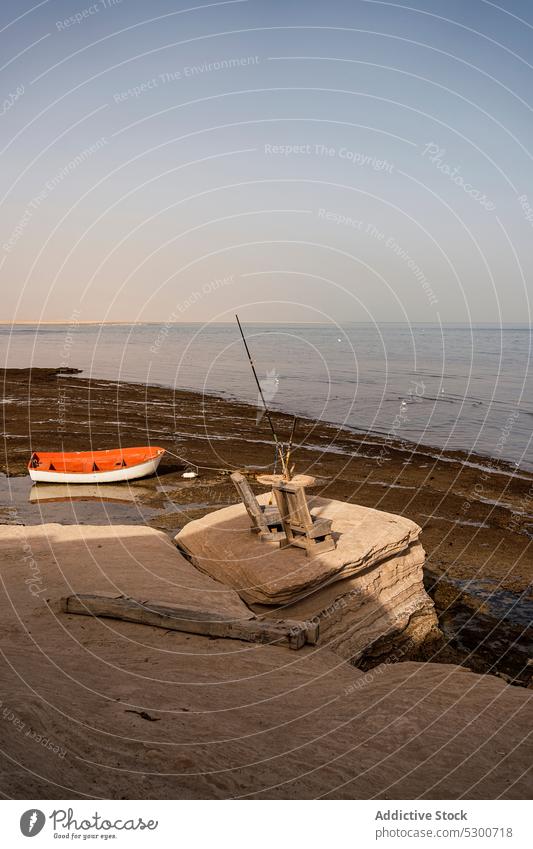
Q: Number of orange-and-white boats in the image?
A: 1